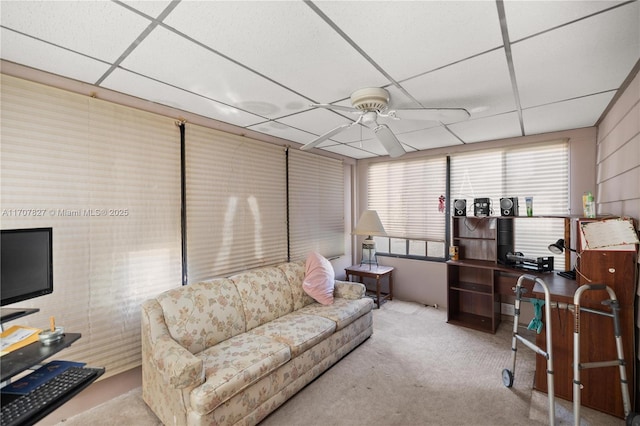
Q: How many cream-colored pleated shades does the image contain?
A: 5